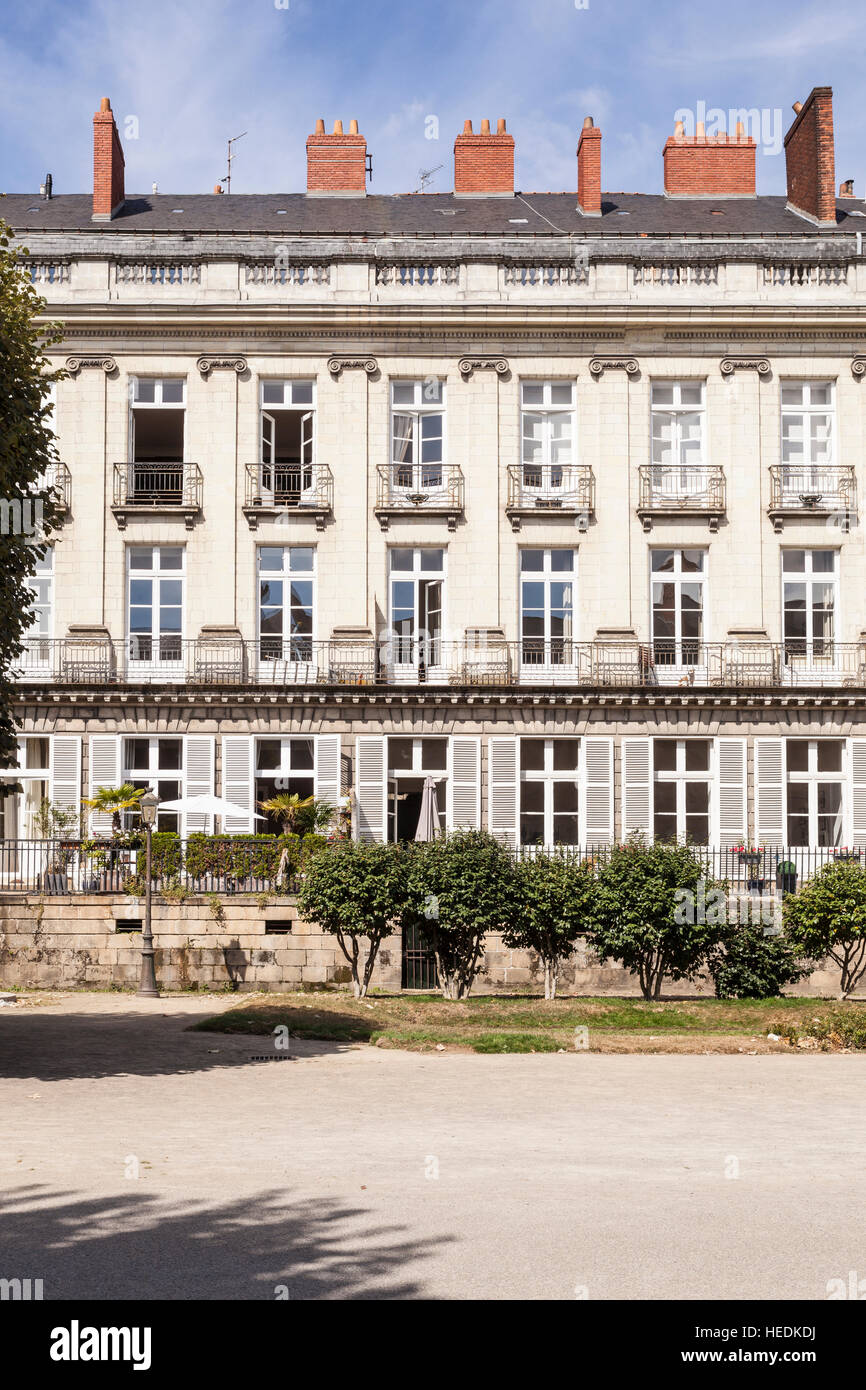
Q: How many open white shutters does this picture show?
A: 13